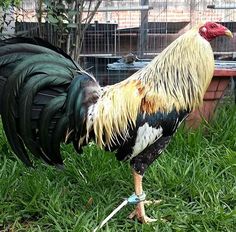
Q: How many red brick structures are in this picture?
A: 1